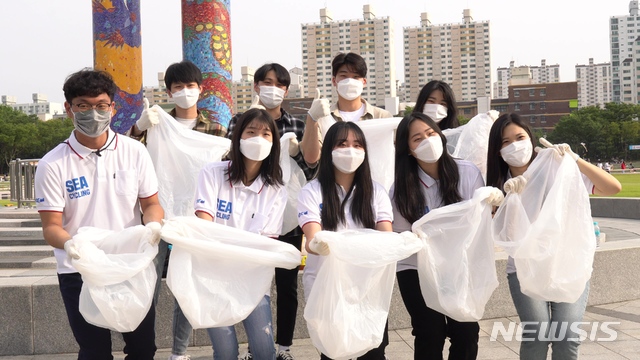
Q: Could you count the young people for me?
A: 9